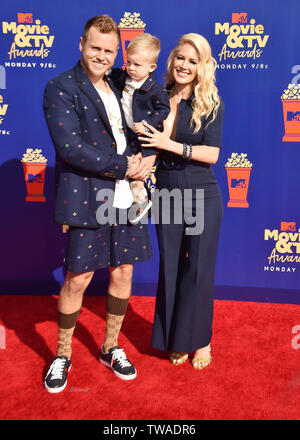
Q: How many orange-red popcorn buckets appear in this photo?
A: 4